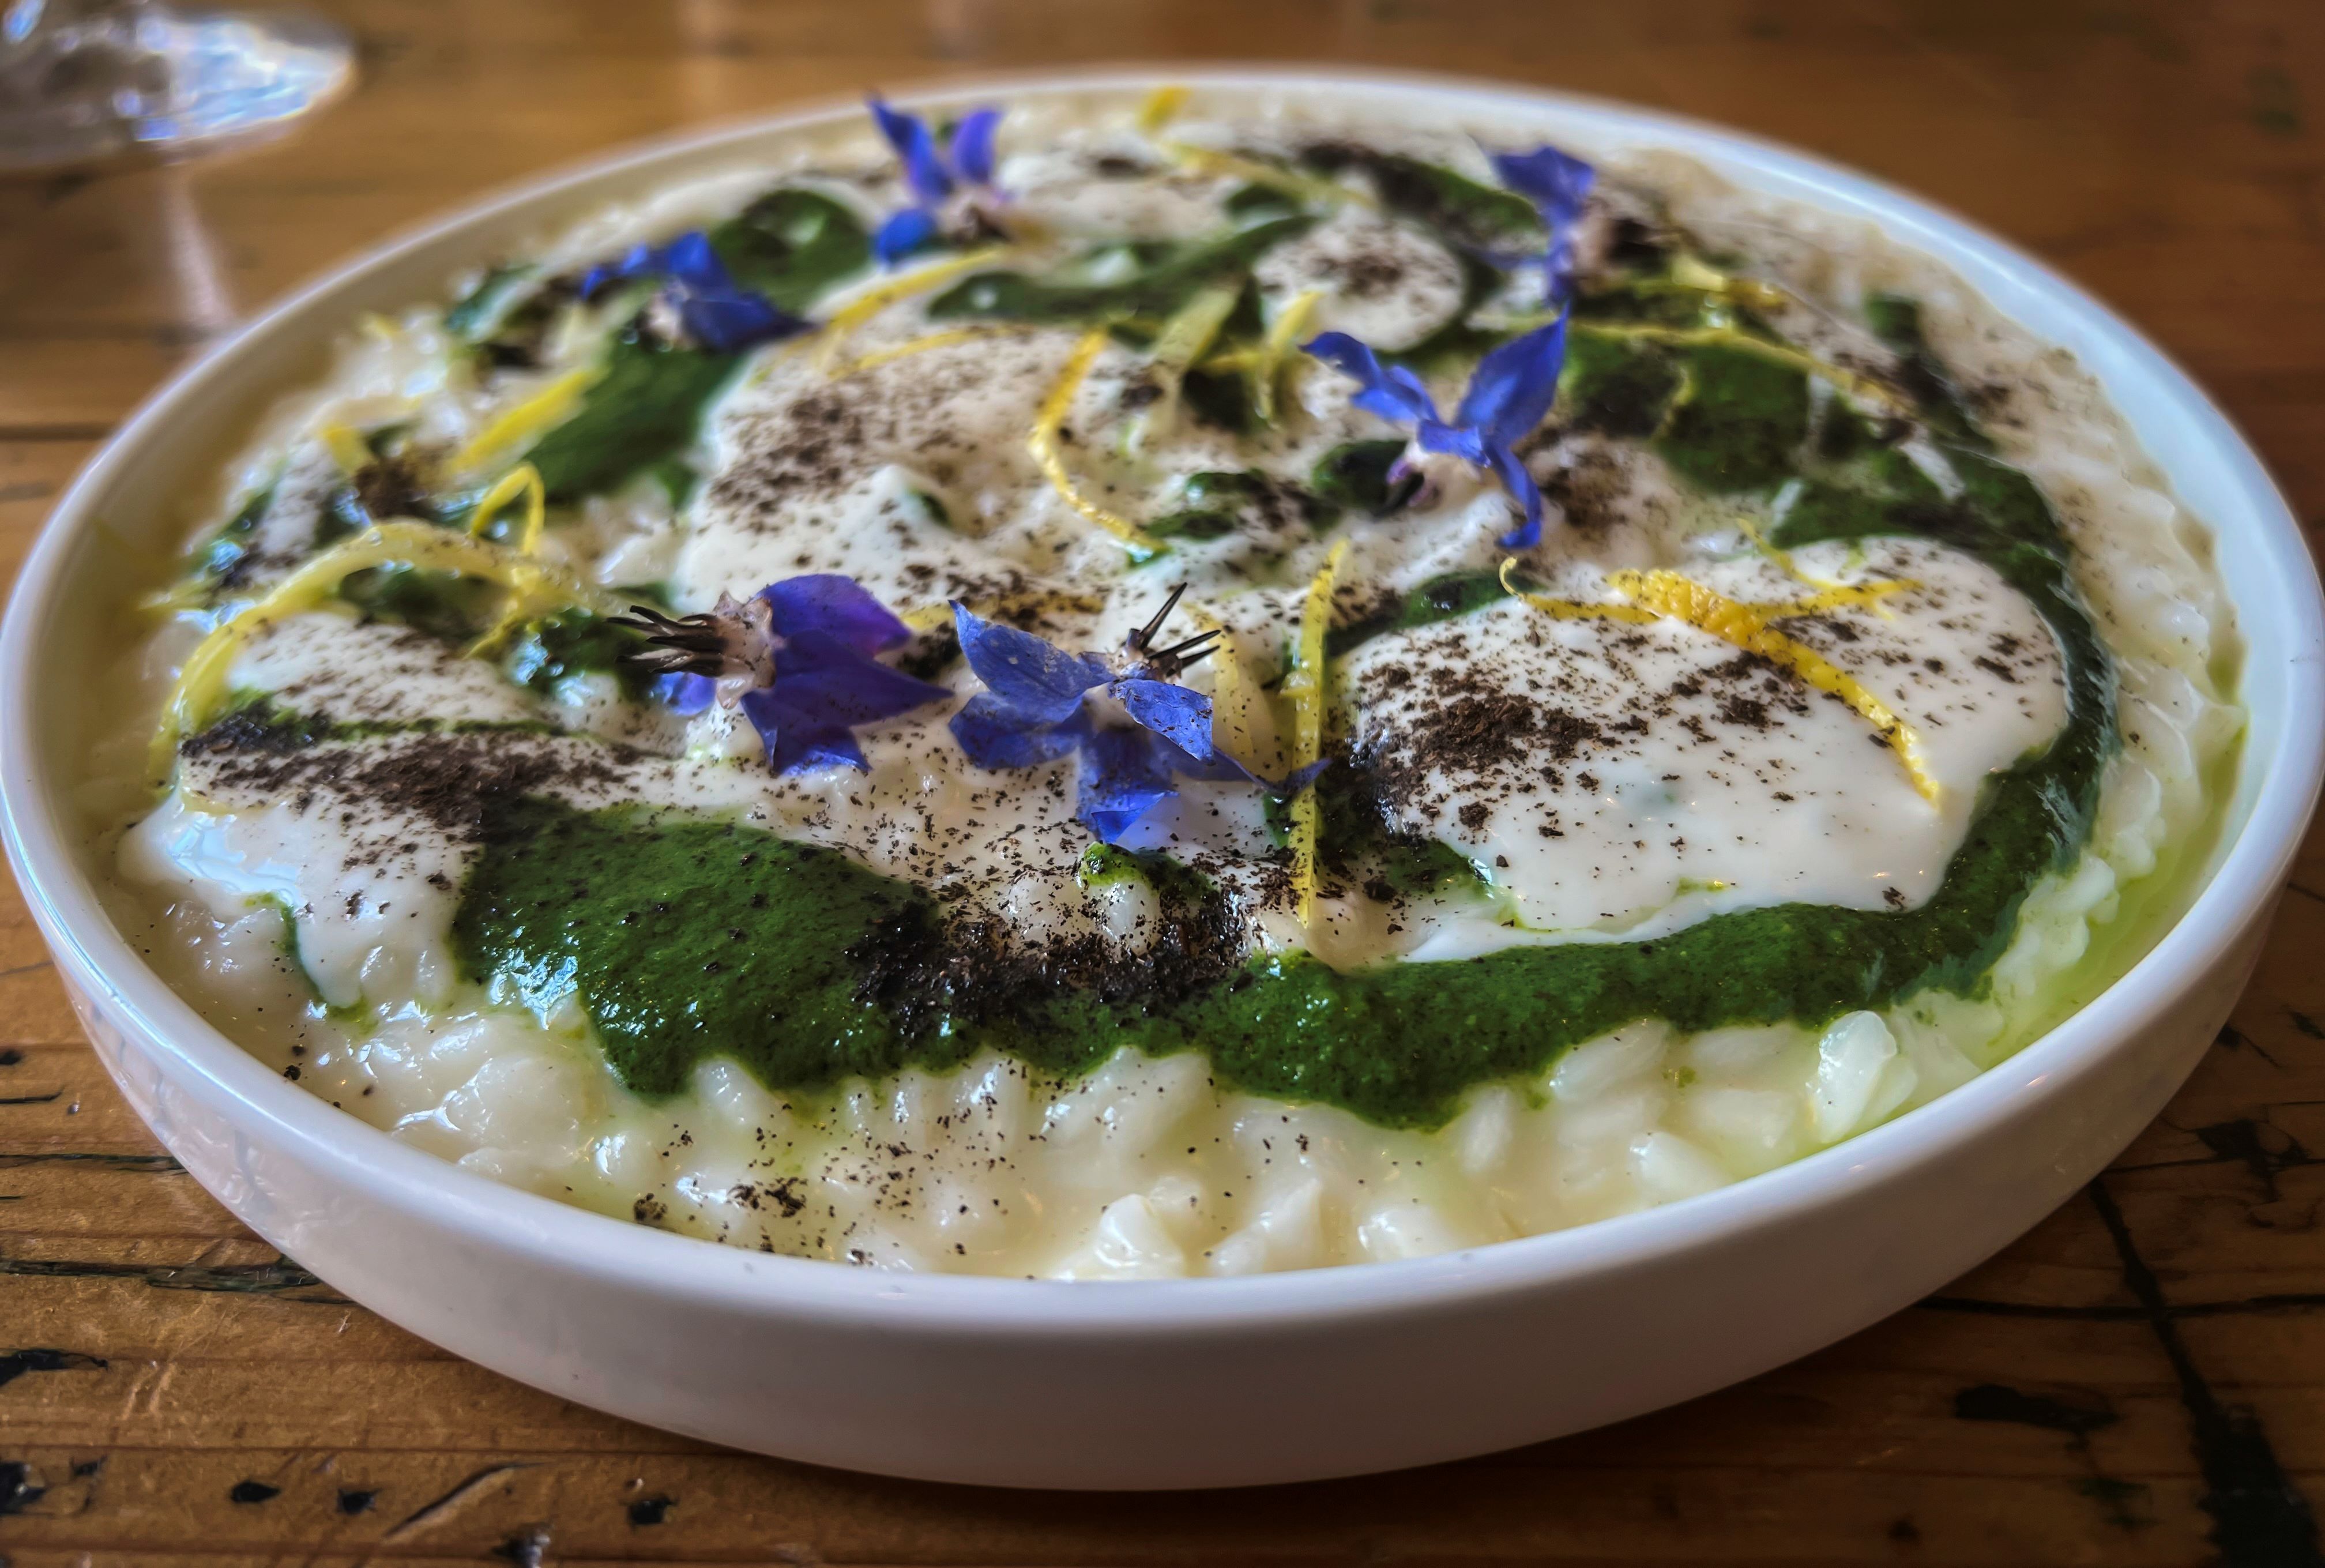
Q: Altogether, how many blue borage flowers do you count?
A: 6